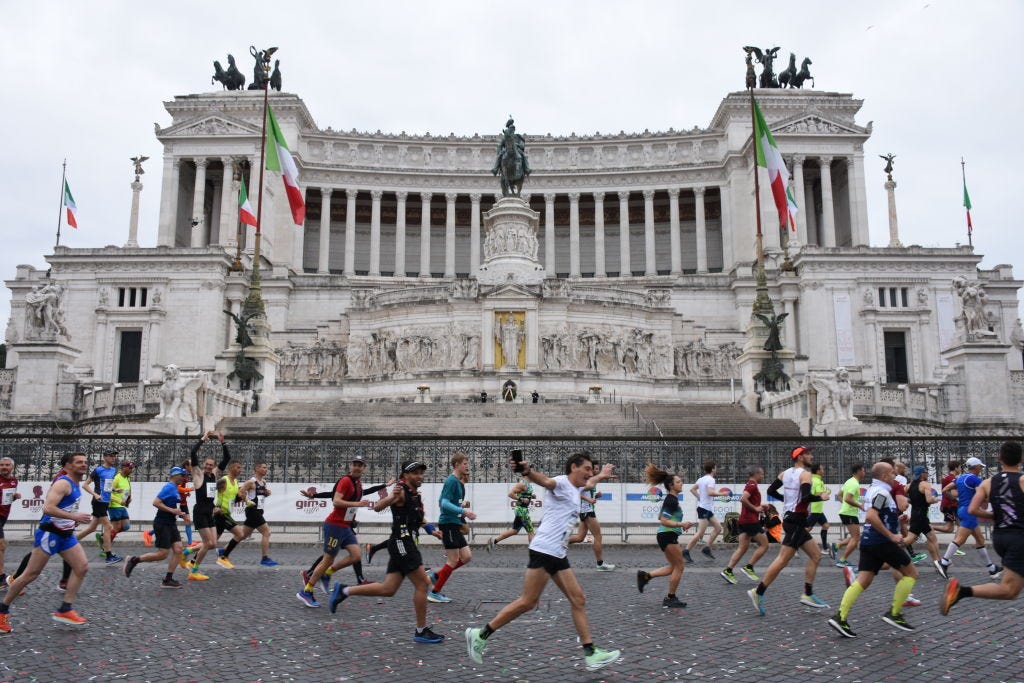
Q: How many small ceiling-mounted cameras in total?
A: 0